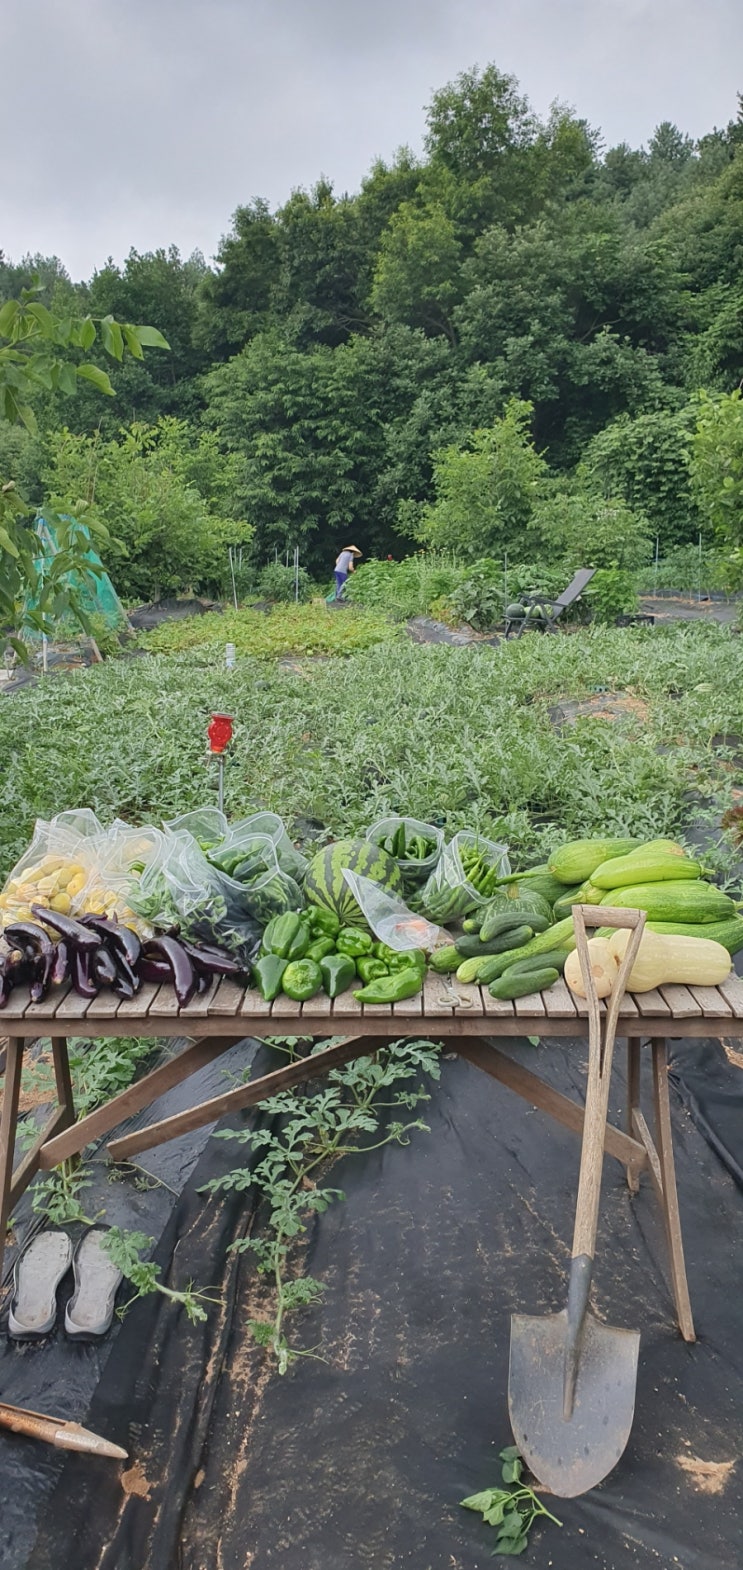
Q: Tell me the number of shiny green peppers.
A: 11